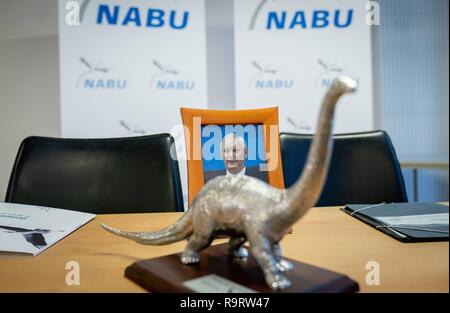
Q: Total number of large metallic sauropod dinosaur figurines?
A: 1